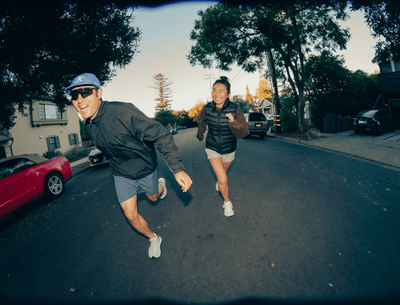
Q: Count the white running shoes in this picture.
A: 4